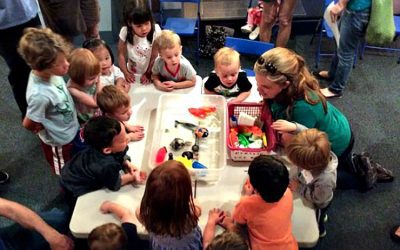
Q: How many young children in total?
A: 13